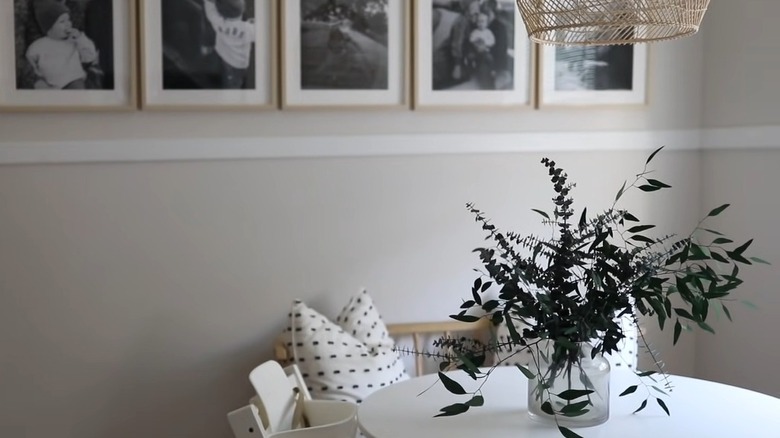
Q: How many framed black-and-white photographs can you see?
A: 5